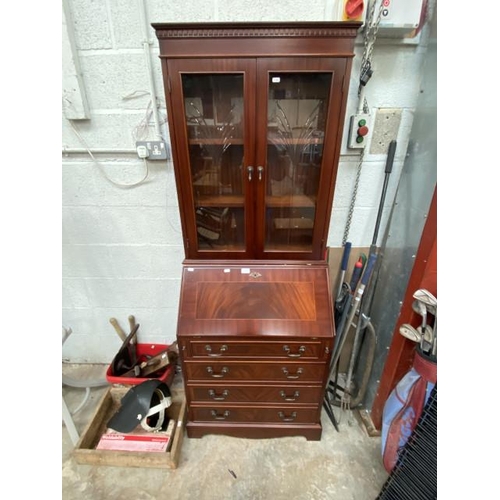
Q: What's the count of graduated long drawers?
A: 4